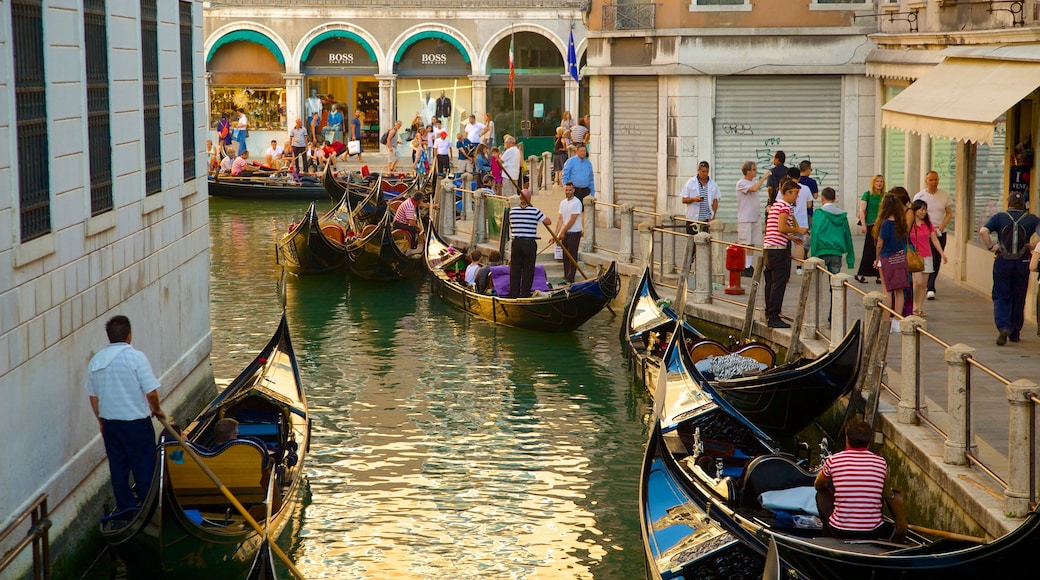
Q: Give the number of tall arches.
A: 4